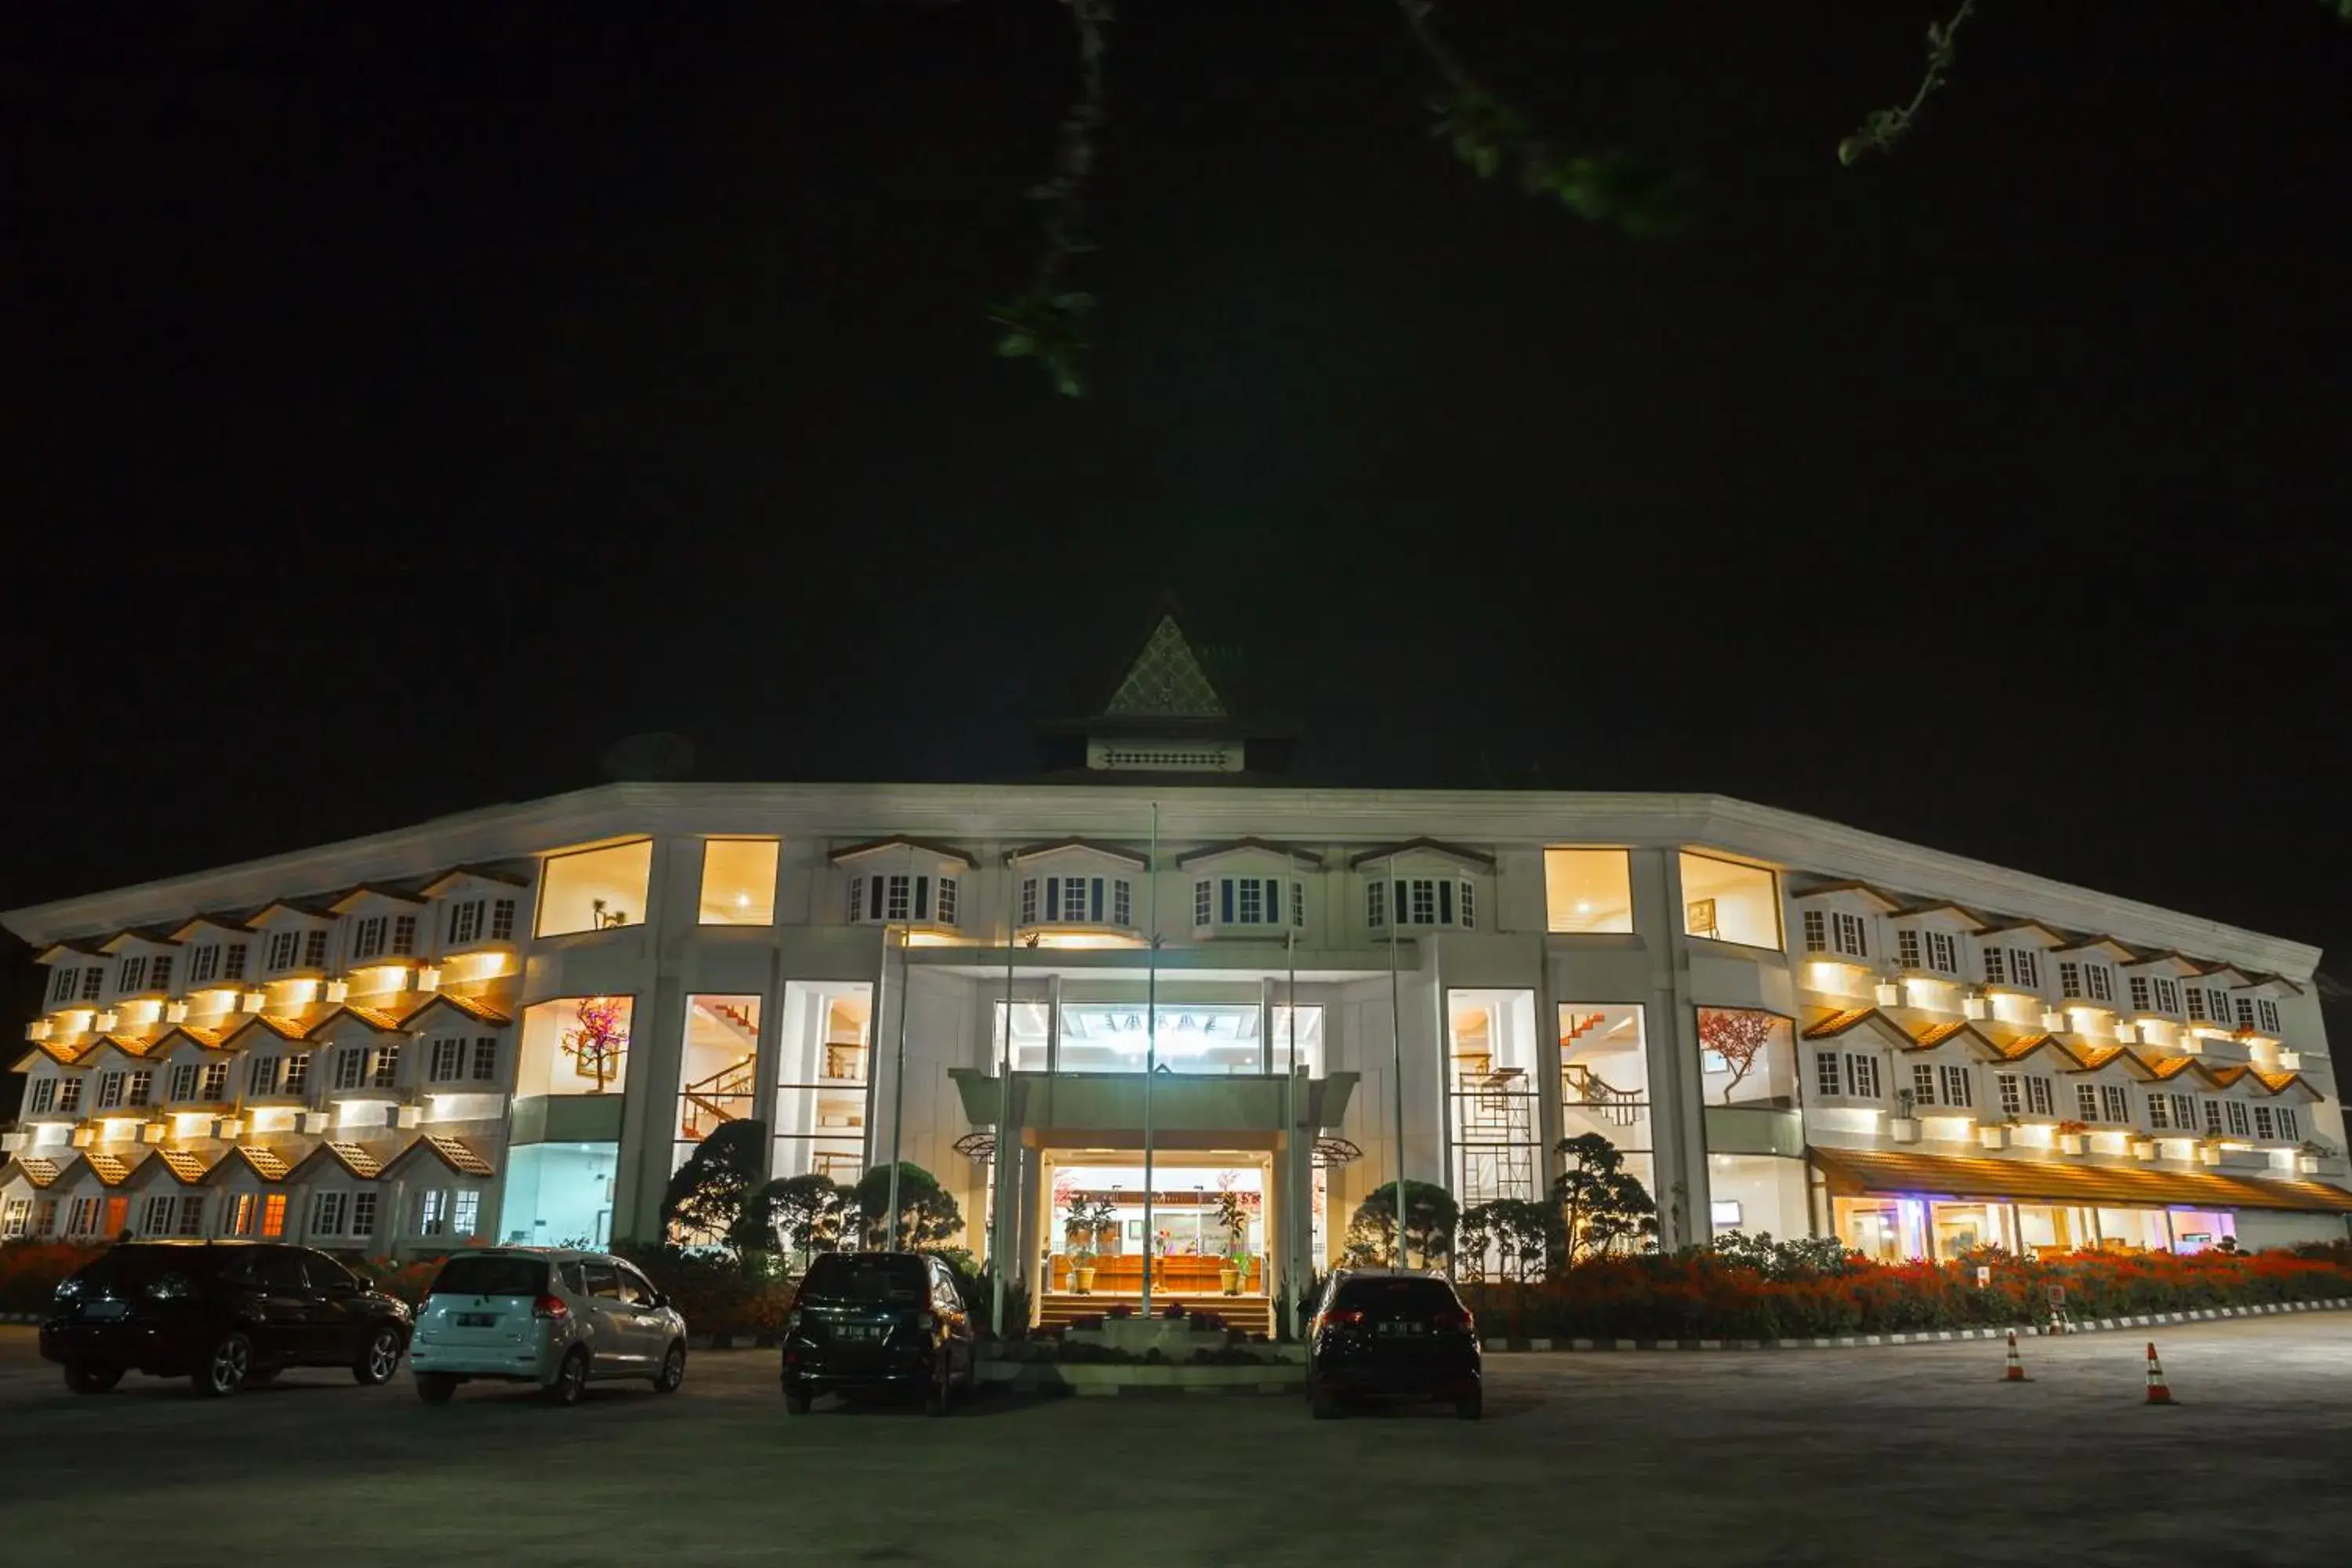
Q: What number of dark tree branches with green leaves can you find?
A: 3